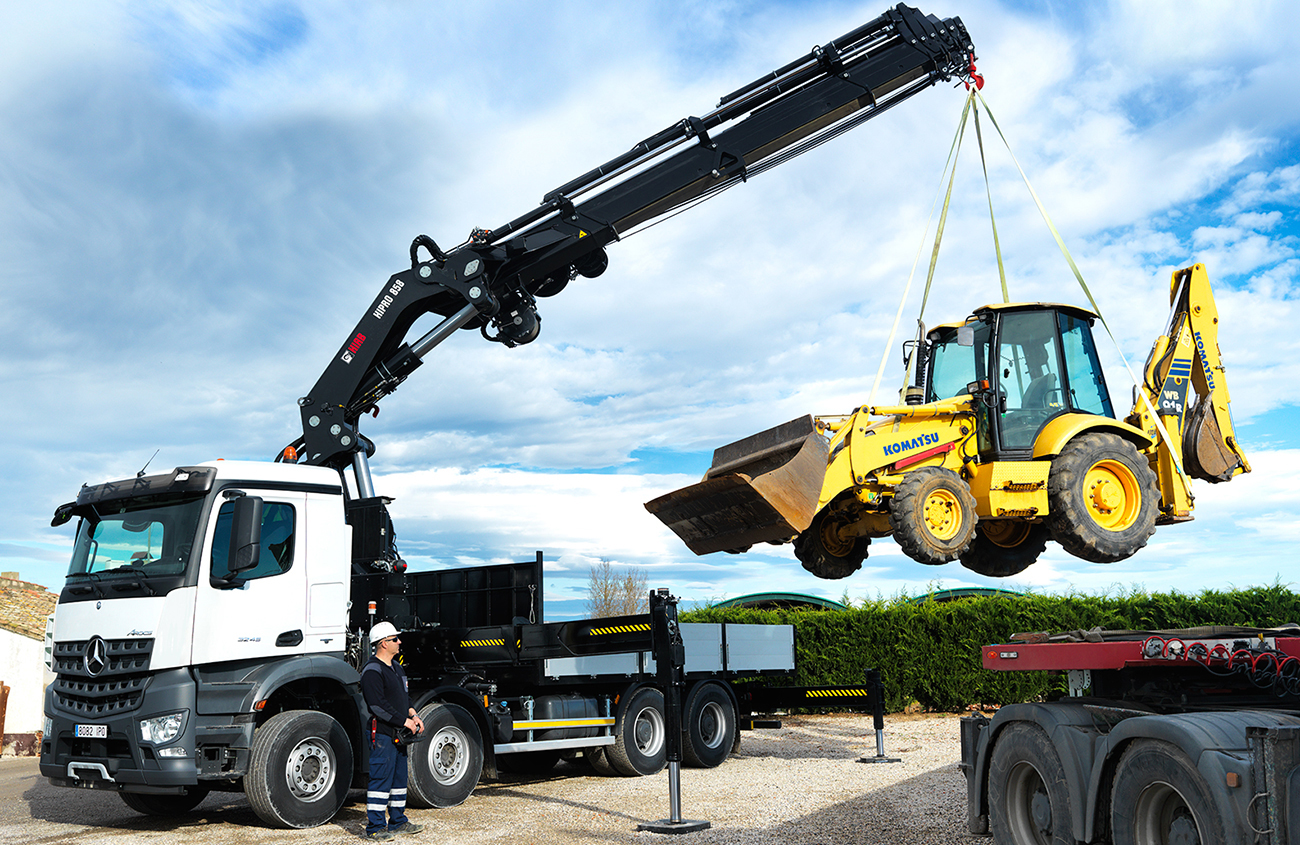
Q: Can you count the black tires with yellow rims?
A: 4